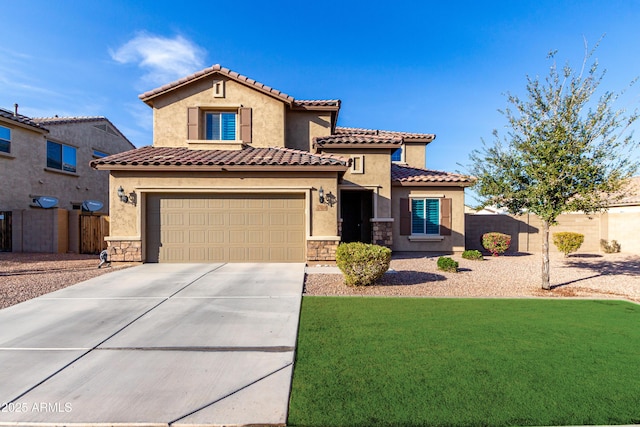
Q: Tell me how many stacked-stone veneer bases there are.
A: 3